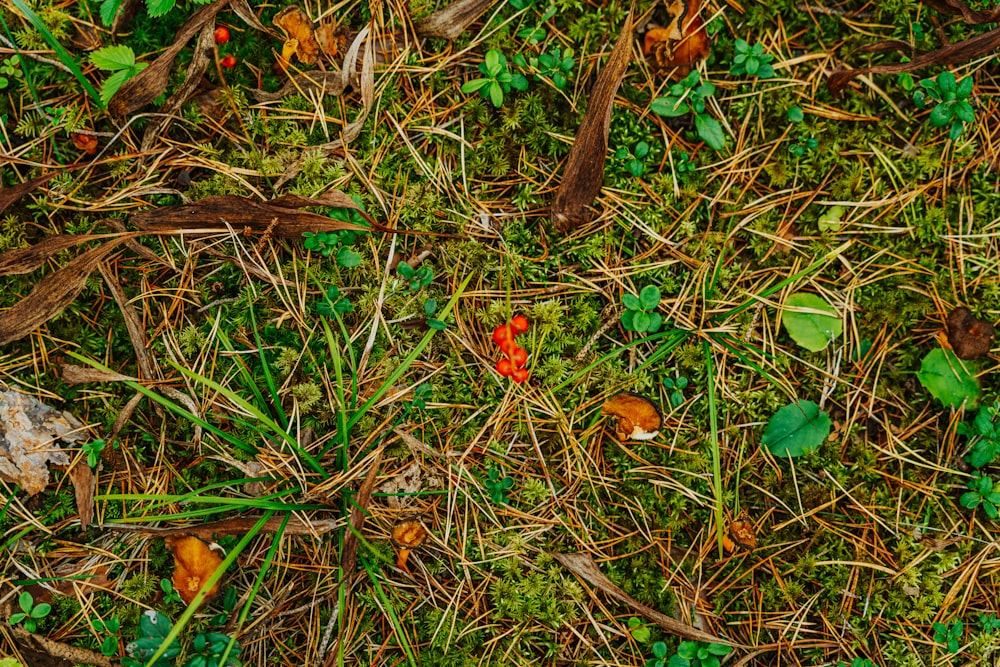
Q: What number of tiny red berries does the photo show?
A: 8